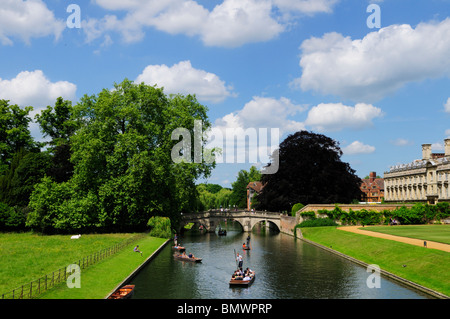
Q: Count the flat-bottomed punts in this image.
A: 6